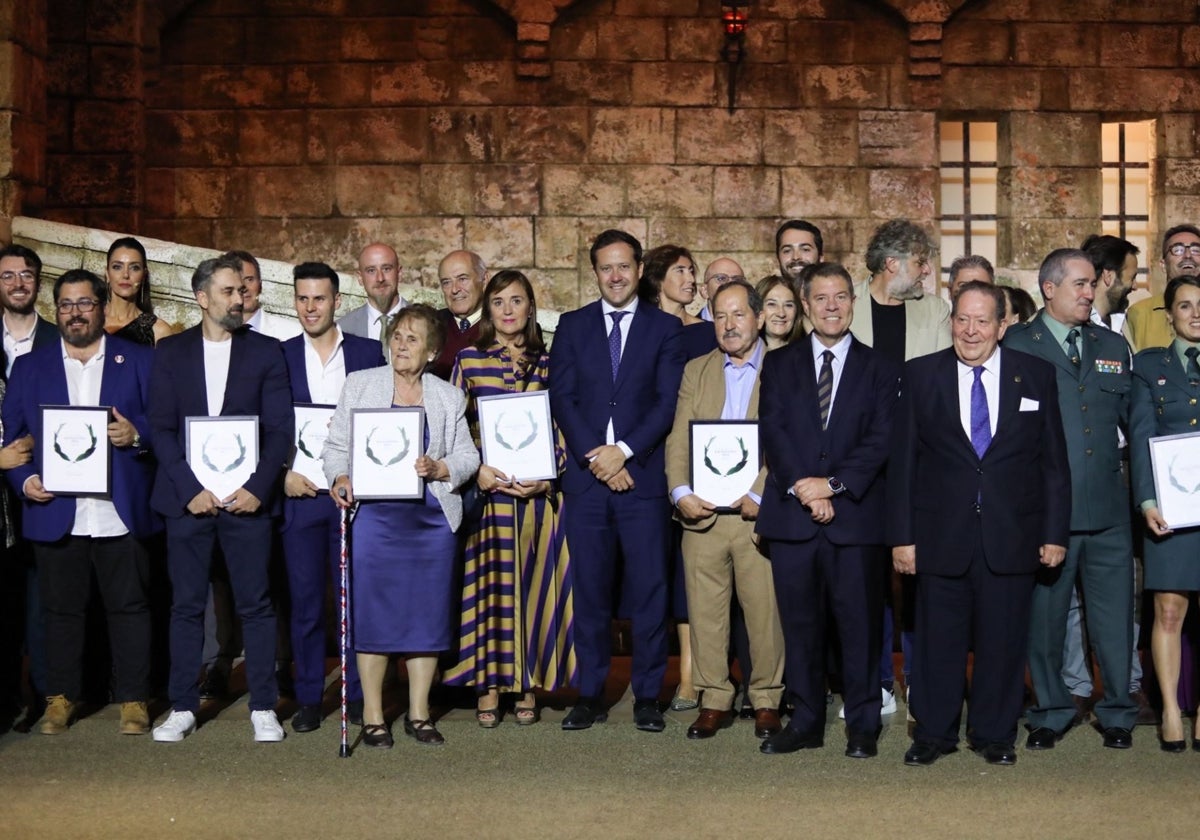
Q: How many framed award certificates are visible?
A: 7